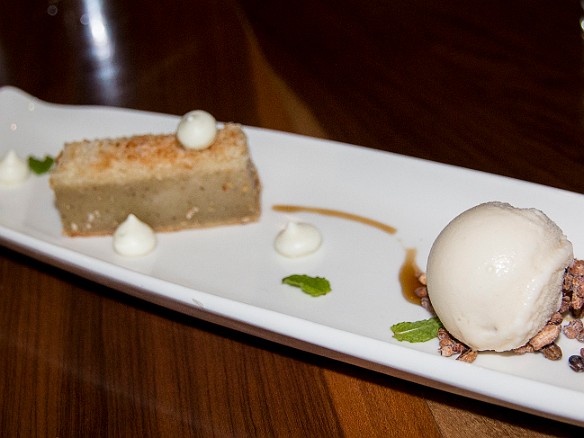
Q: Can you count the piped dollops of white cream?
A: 4